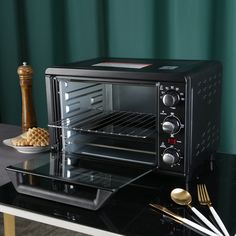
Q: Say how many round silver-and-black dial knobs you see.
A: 3